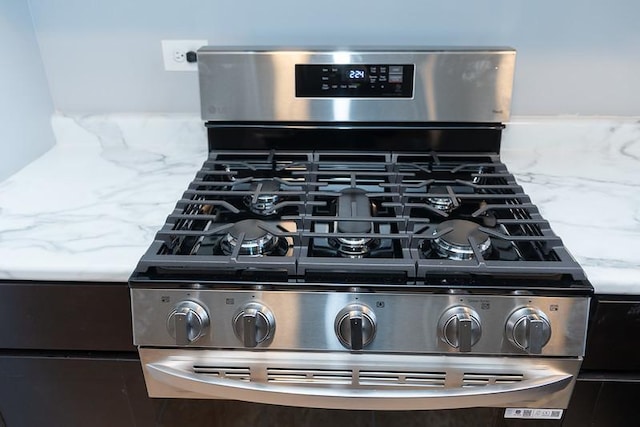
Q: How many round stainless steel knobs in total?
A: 5